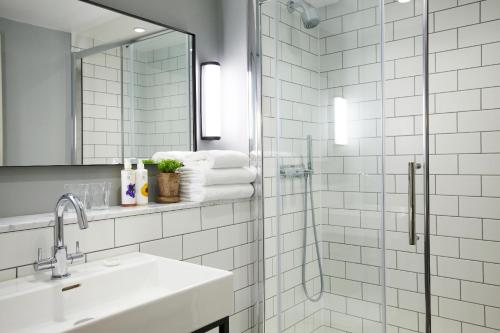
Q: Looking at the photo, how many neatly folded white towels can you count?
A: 3